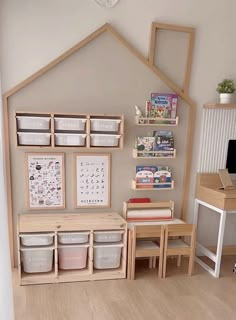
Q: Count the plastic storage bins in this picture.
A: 12